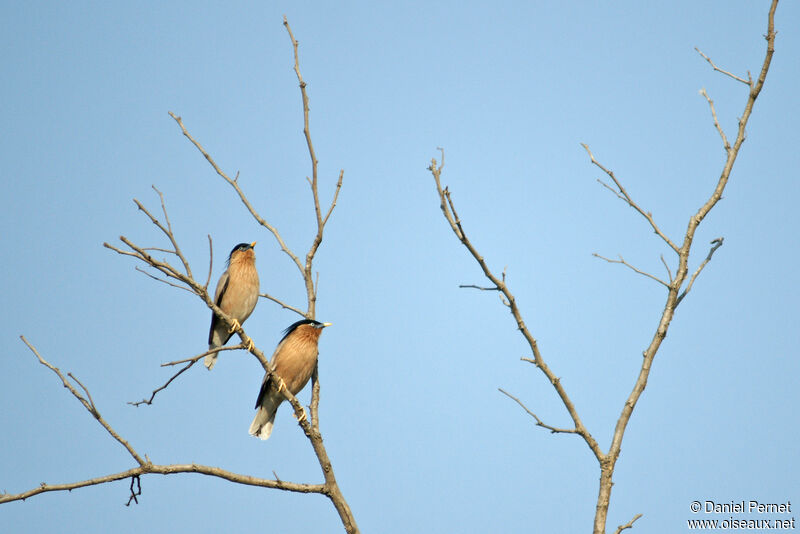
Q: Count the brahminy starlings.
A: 2